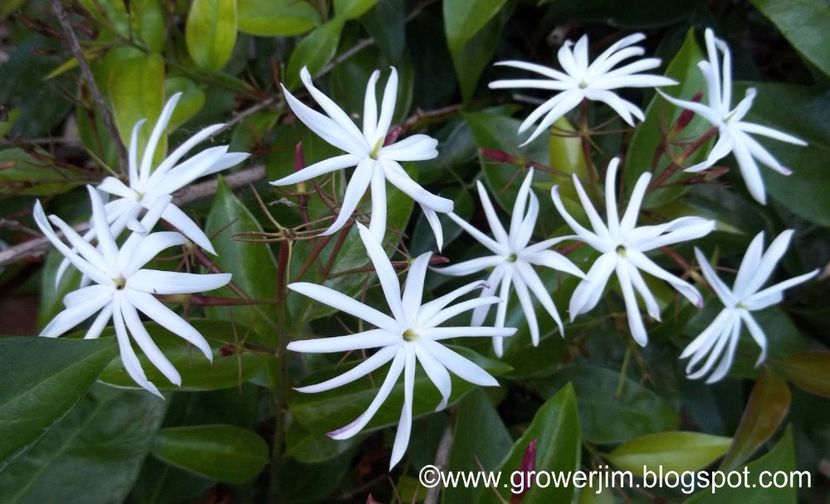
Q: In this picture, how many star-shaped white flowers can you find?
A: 9